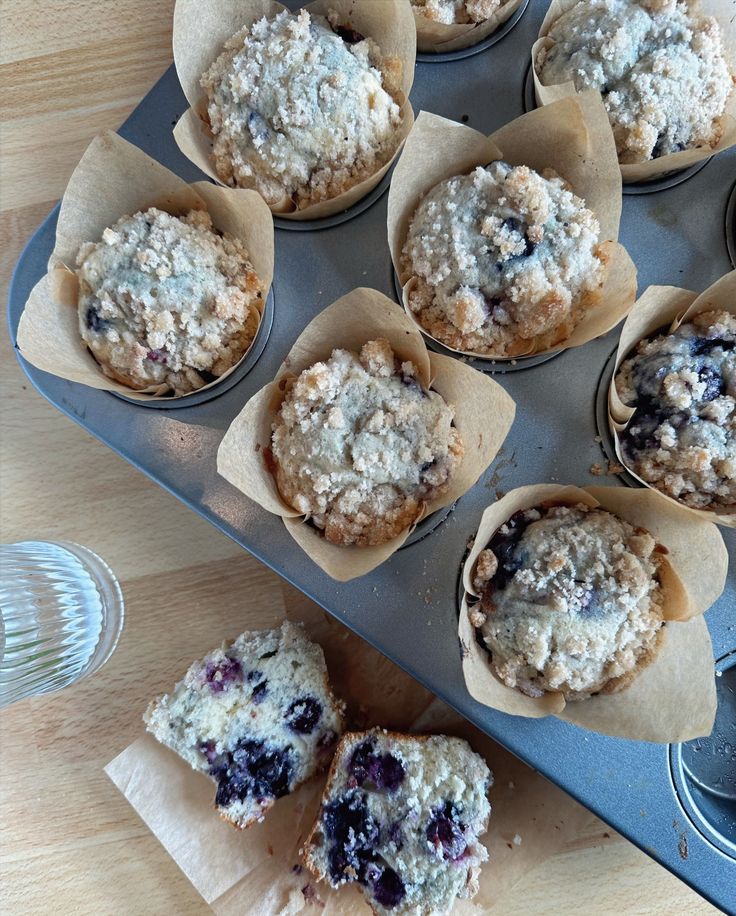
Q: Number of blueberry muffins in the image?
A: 9